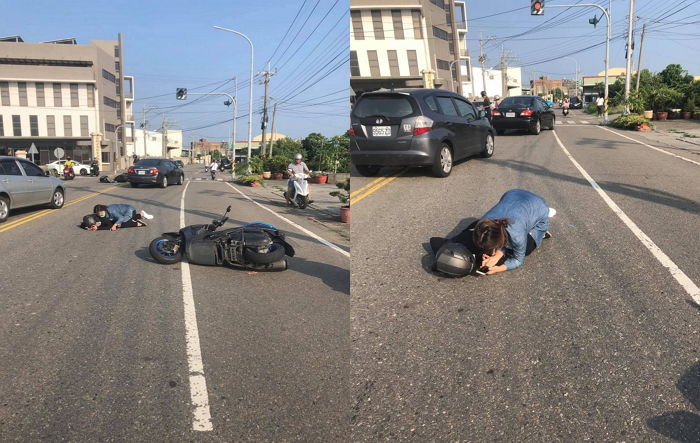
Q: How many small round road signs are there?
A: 1